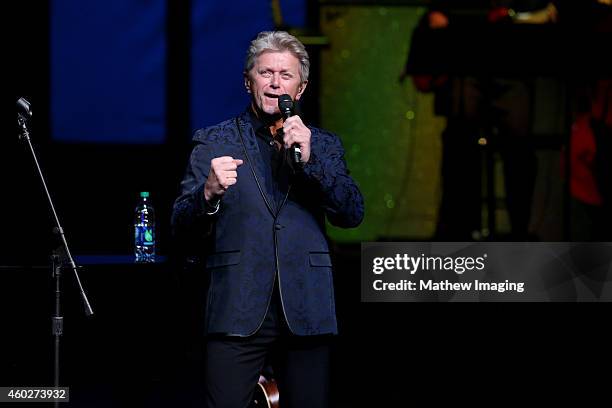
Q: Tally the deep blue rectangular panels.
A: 2